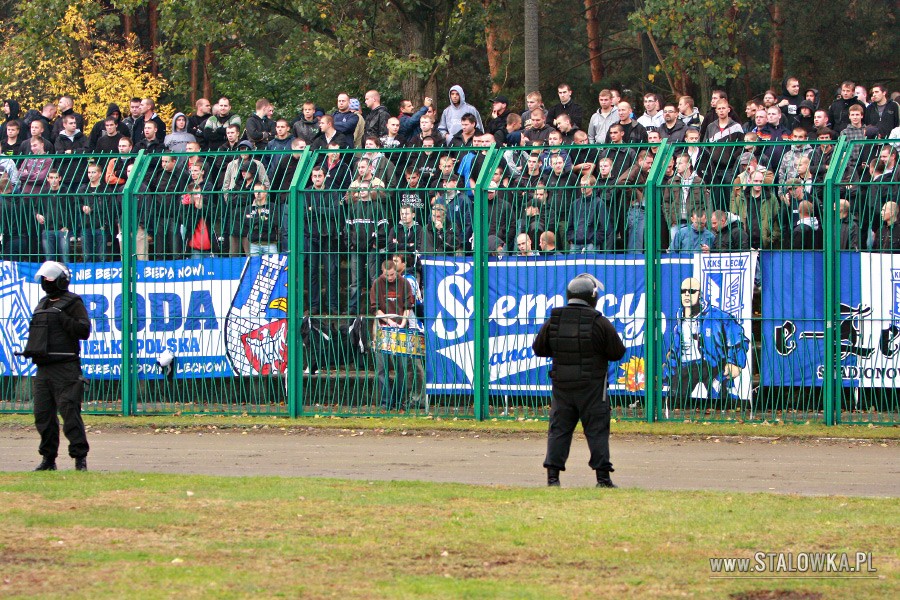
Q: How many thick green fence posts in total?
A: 5